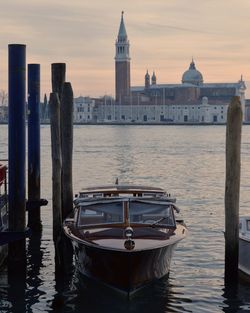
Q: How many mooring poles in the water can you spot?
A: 6